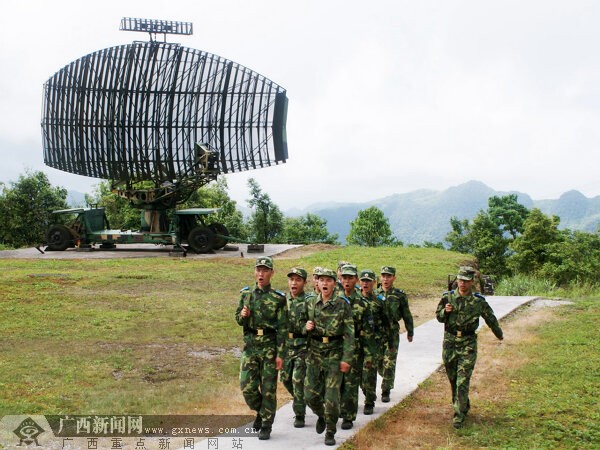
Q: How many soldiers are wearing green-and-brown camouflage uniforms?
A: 9